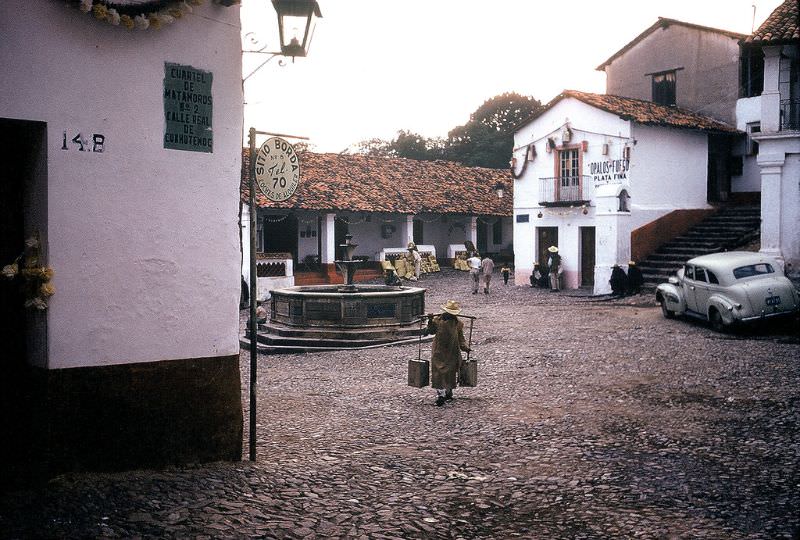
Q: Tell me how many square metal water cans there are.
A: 2